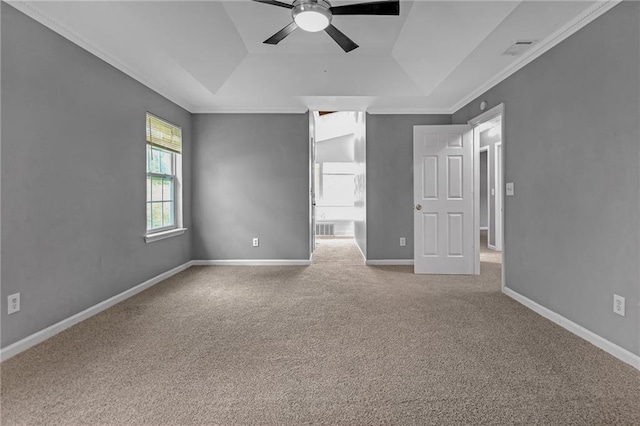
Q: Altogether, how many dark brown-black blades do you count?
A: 4